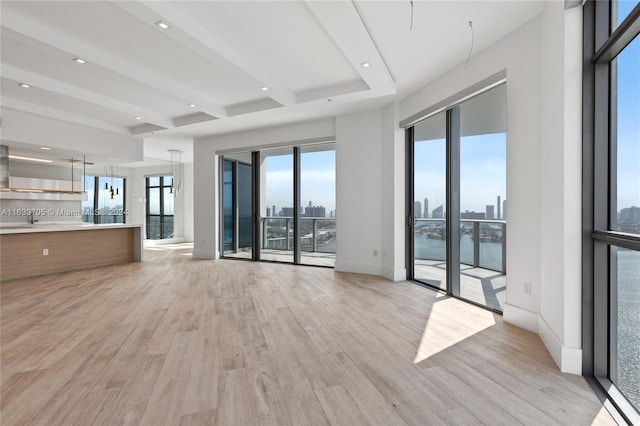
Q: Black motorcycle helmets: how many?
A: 0